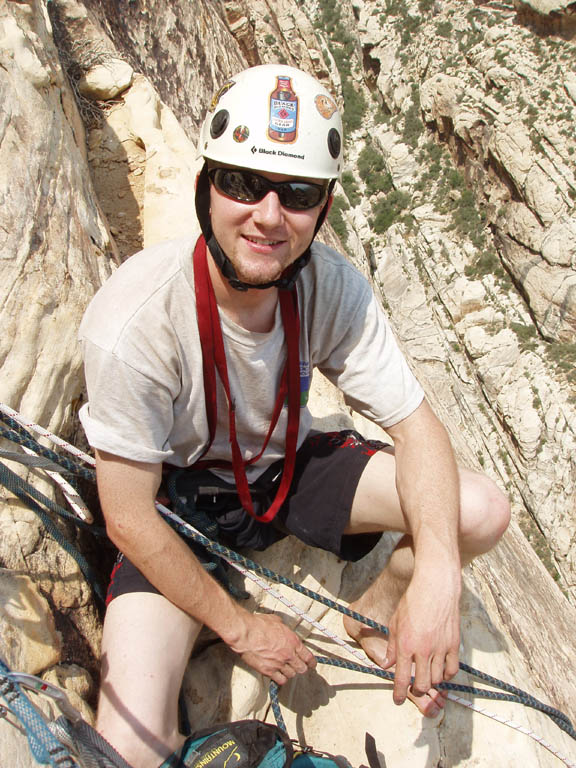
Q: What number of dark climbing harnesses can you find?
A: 1